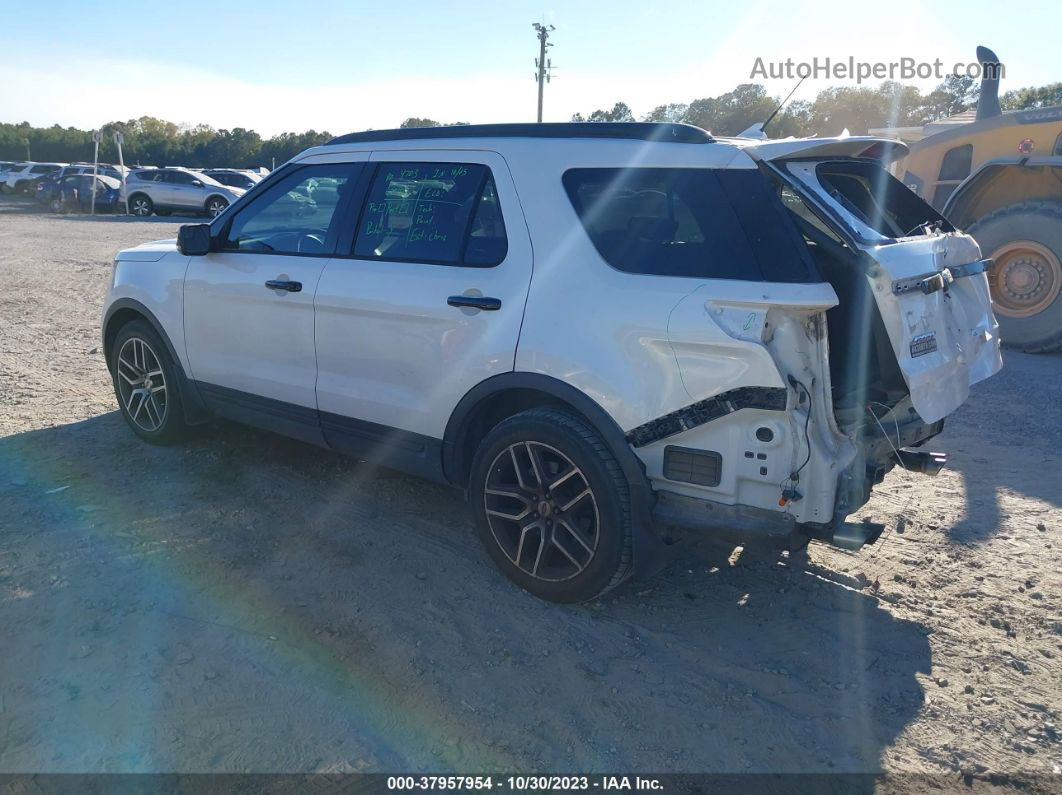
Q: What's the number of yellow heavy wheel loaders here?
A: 1